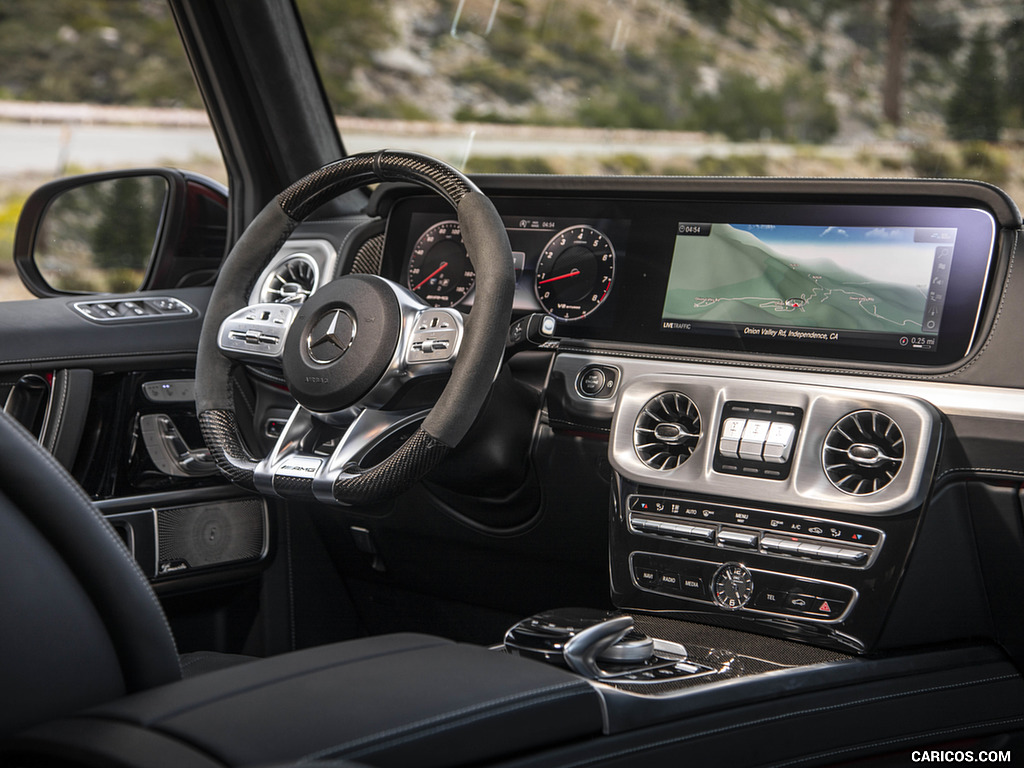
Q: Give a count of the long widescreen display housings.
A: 1